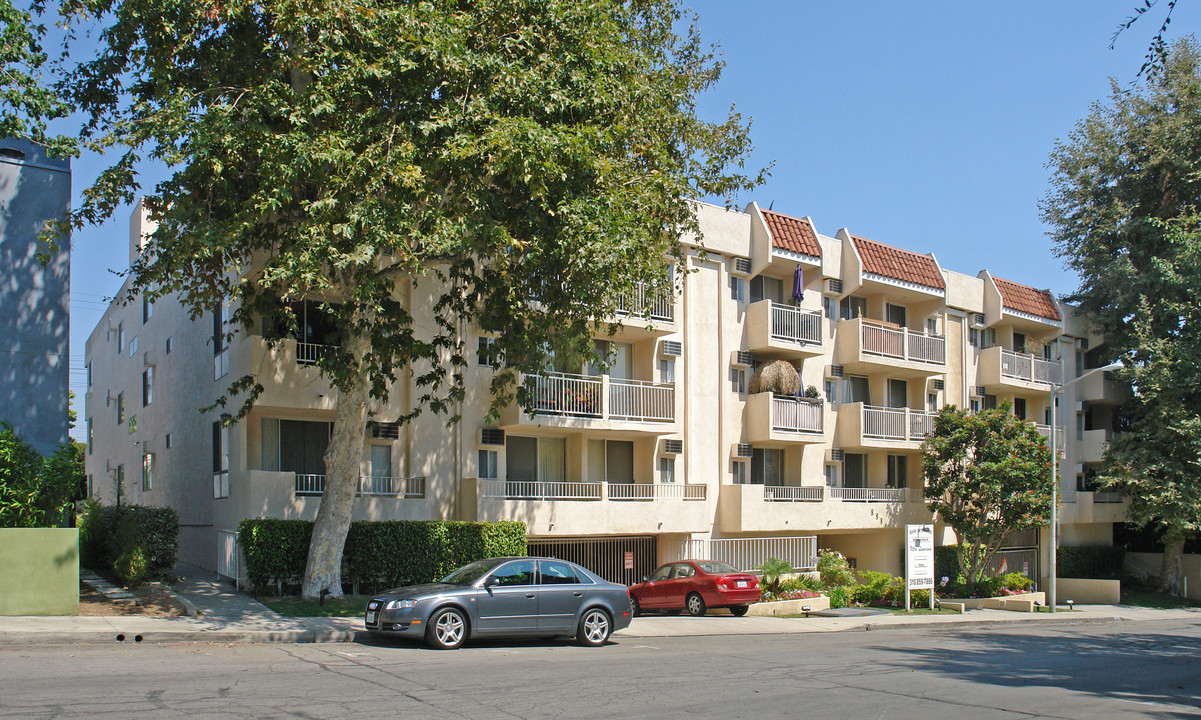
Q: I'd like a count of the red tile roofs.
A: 3